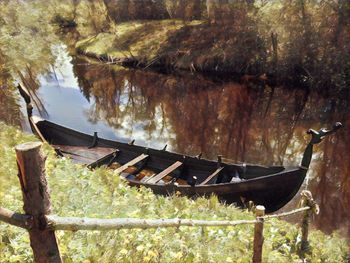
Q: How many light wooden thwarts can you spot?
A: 3